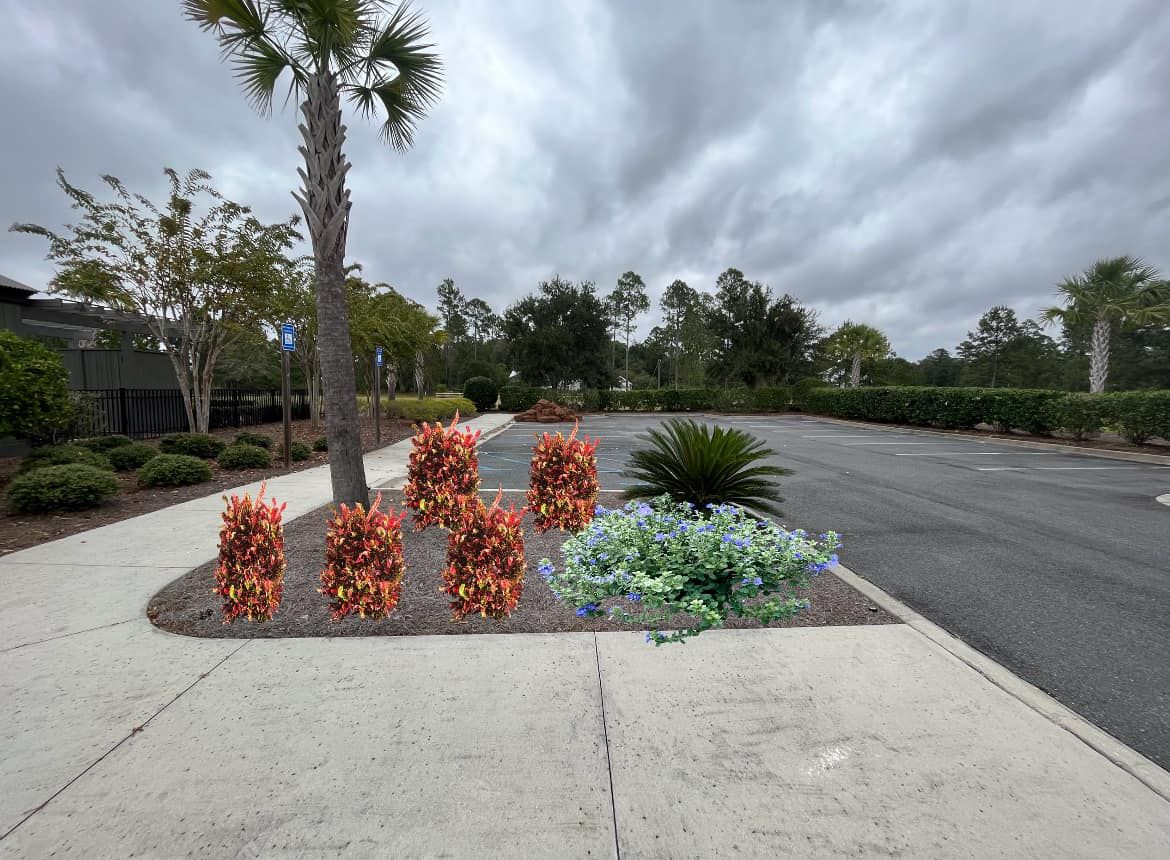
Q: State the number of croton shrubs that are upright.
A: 5